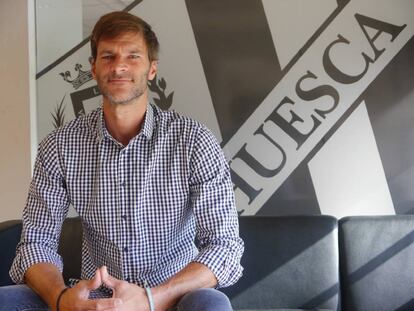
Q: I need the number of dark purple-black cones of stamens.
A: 0